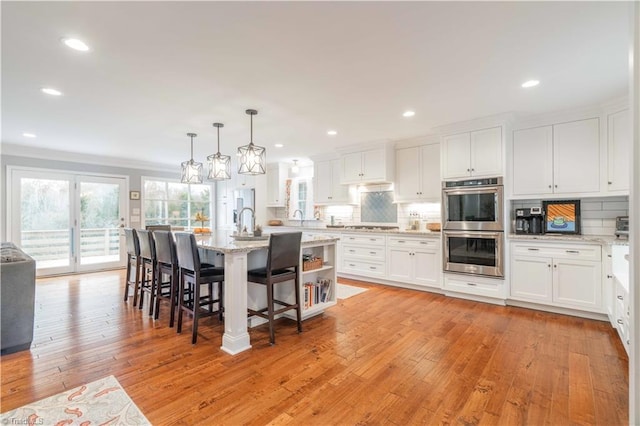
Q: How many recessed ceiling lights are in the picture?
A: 7